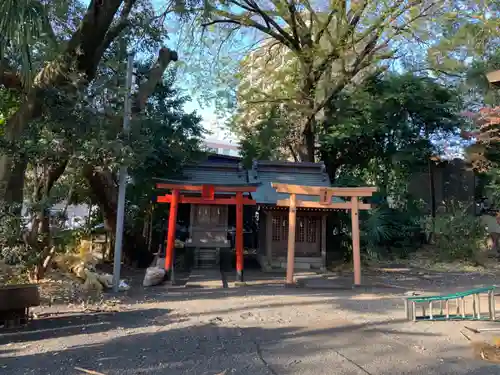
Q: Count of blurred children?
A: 0